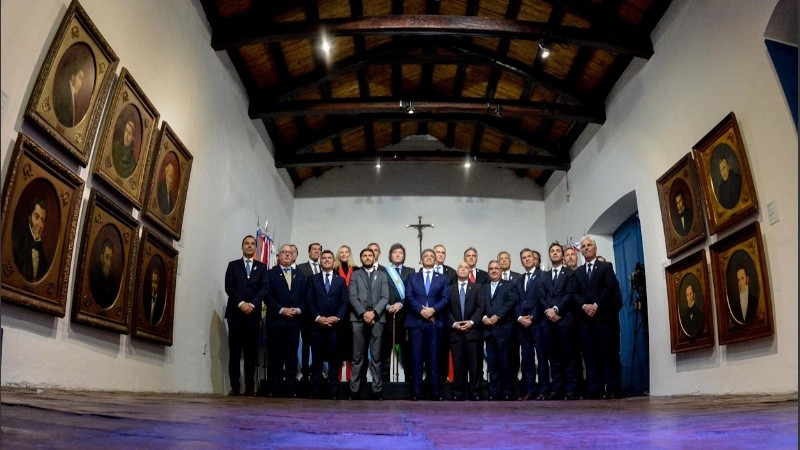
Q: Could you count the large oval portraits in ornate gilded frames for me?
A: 10